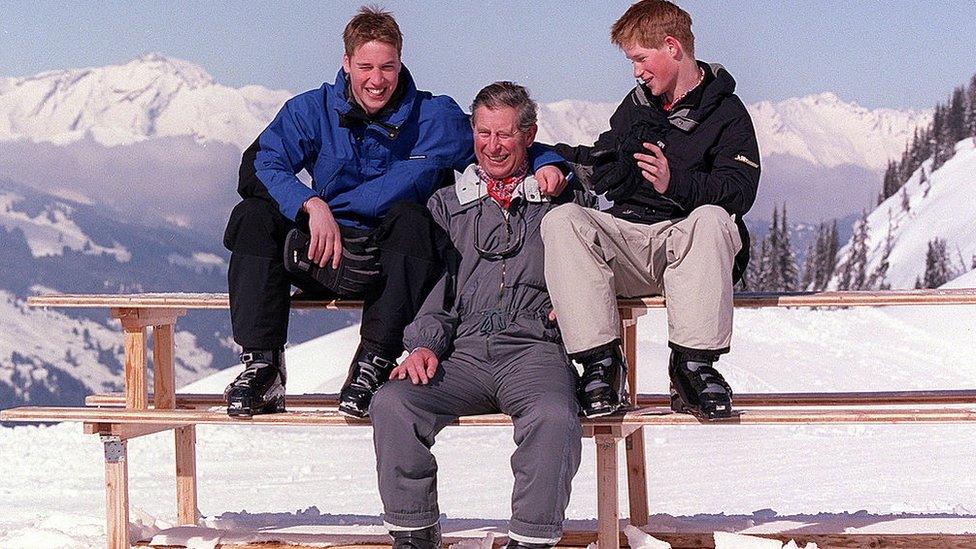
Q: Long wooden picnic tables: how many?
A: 1